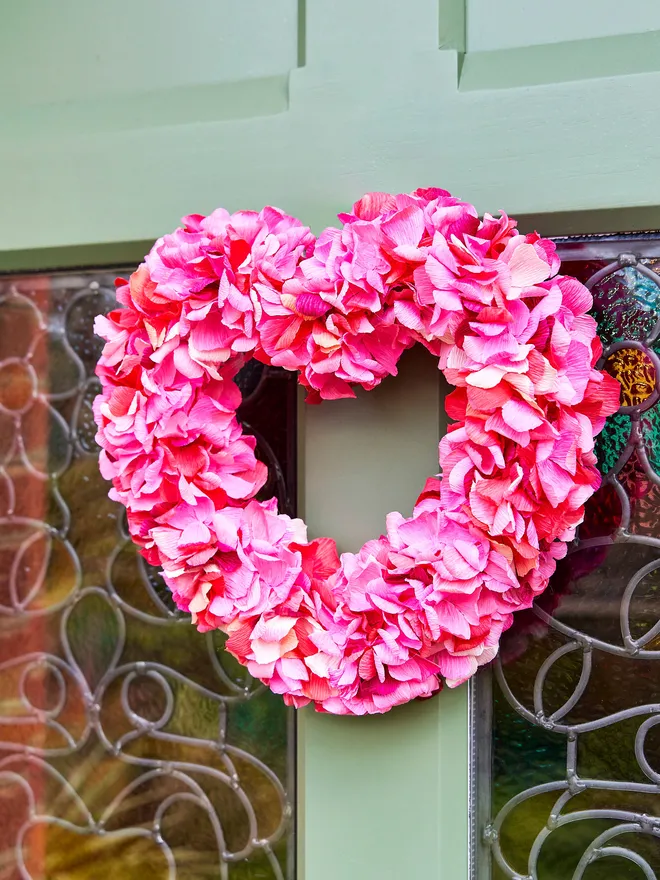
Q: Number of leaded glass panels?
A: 2